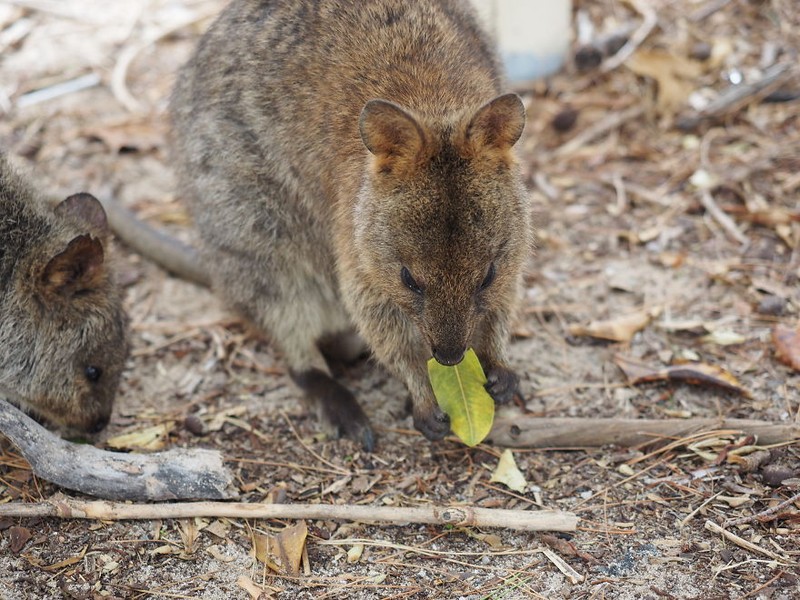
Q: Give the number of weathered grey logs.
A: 1